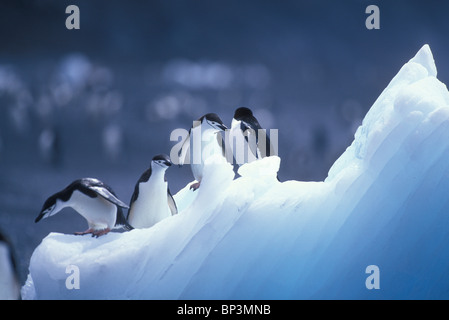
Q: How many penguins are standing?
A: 4